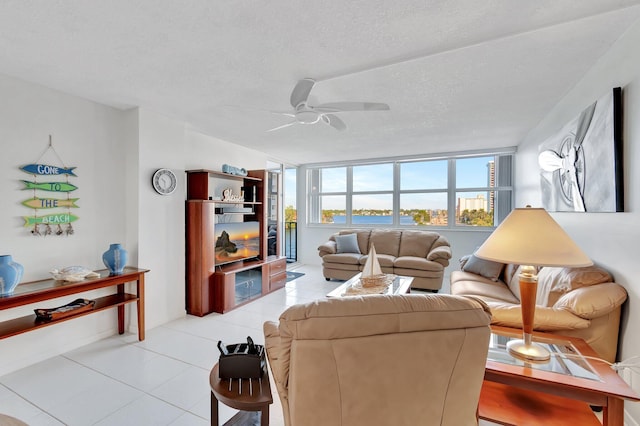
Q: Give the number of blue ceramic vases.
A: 2